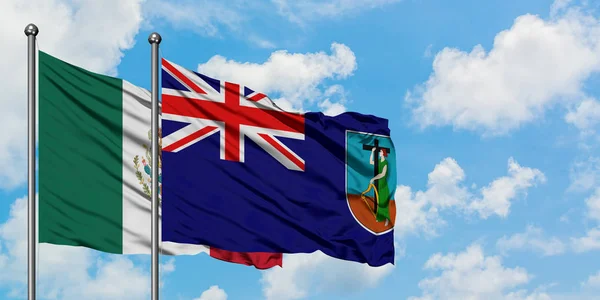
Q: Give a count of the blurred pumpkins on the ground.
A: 0